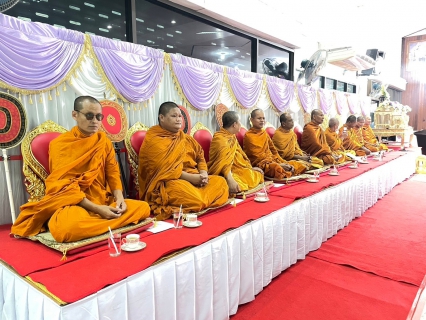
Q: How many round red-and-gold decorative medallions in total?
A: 4